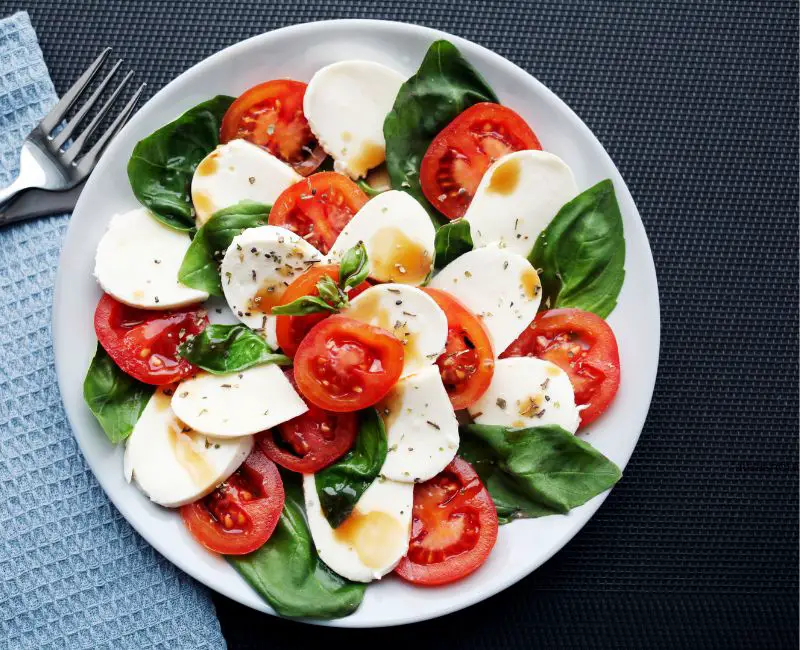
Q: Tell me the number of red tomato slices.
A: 11